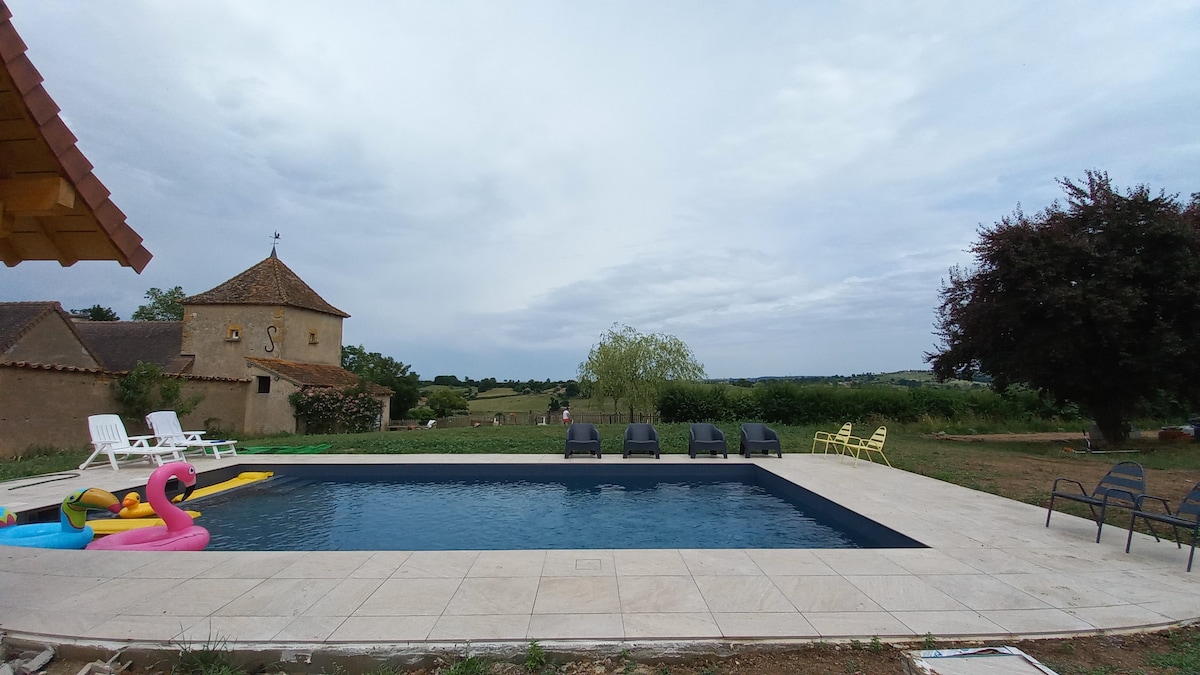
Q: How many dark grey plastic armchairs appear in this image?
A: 4